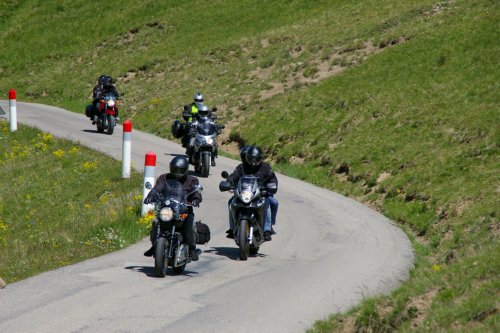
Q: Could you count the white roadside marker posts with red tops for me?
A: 3